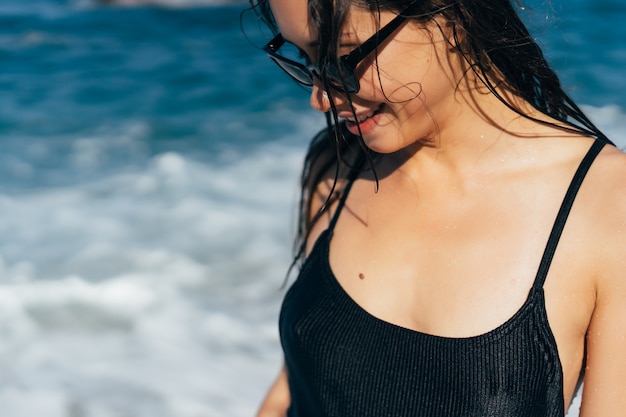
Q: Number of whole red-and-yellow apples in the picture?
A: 0